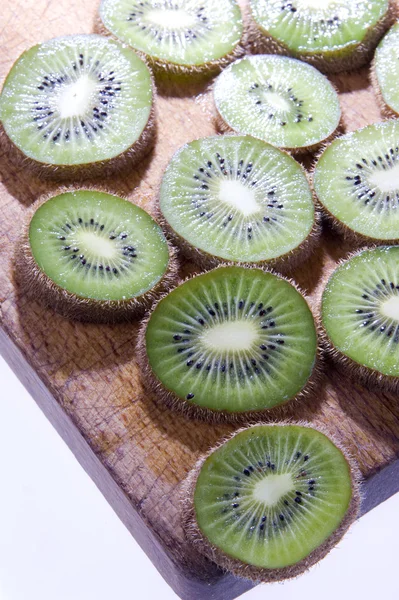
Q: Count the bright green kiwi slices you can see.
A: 11